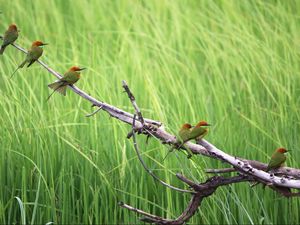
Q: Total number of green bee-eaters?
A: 6